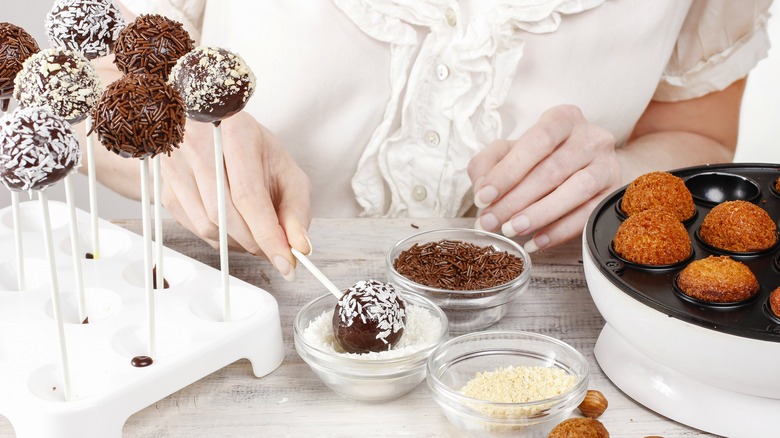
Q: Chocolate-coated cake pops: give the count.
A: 8